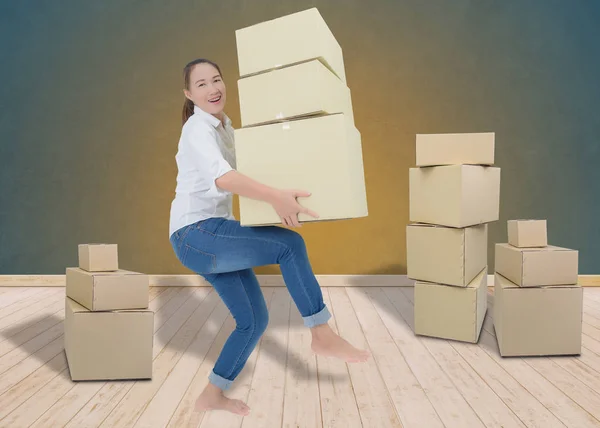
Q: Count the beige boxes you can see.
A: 13